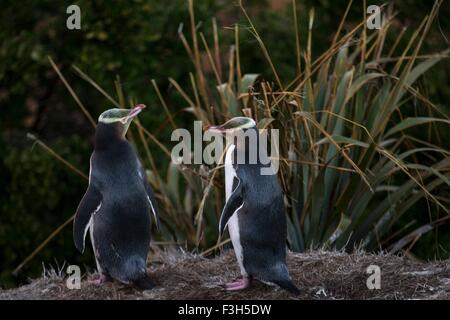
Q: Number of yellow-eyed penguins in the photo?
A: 2